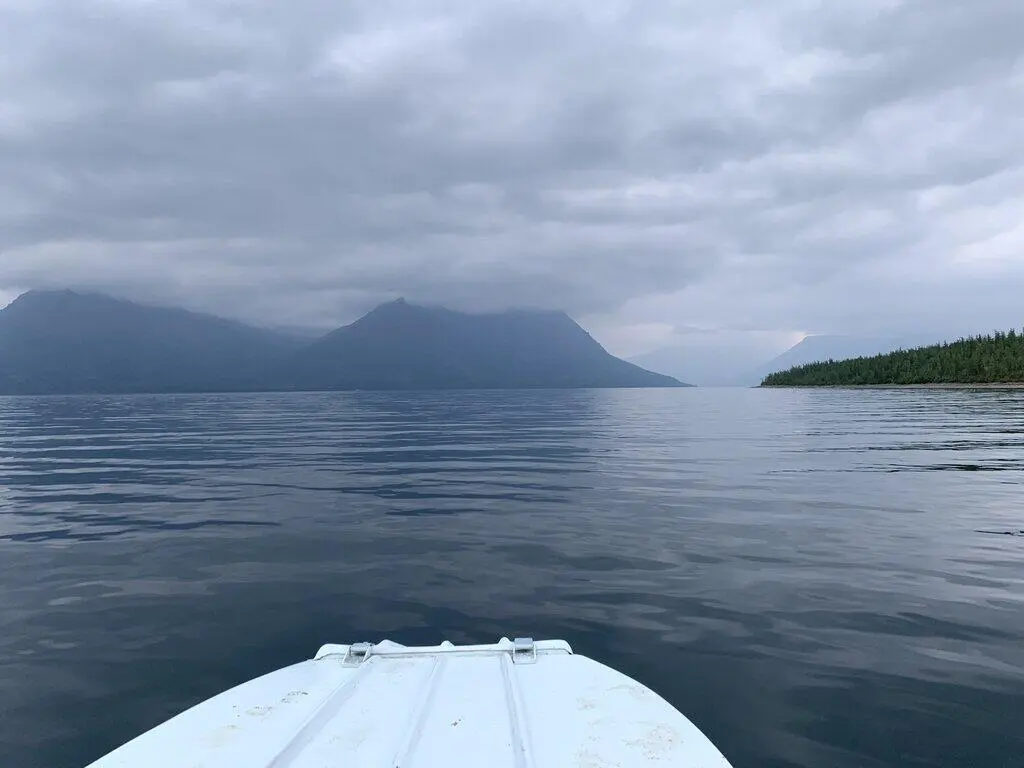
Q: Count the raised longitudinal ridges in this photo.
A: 3